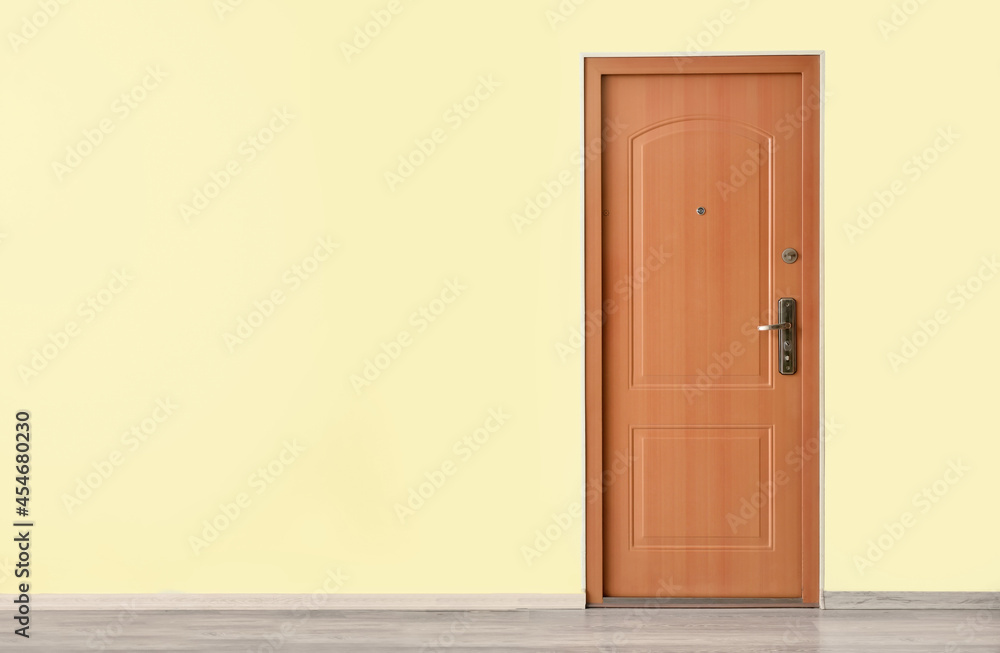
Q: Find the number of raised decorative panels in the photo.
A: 2